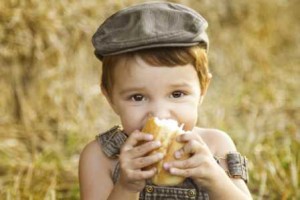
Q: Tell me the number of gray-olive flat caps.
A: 1